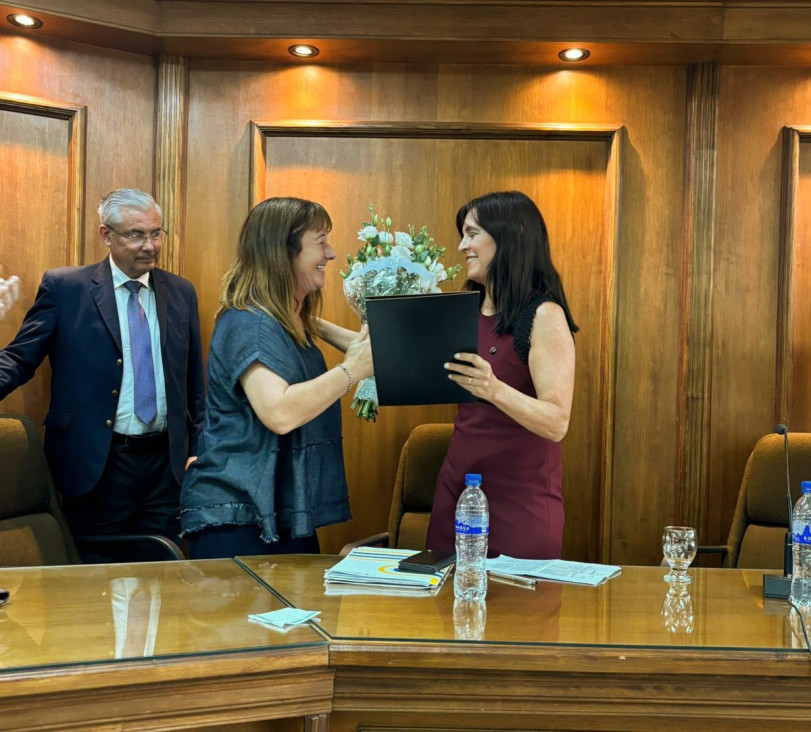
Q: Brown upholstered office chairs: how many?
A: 3